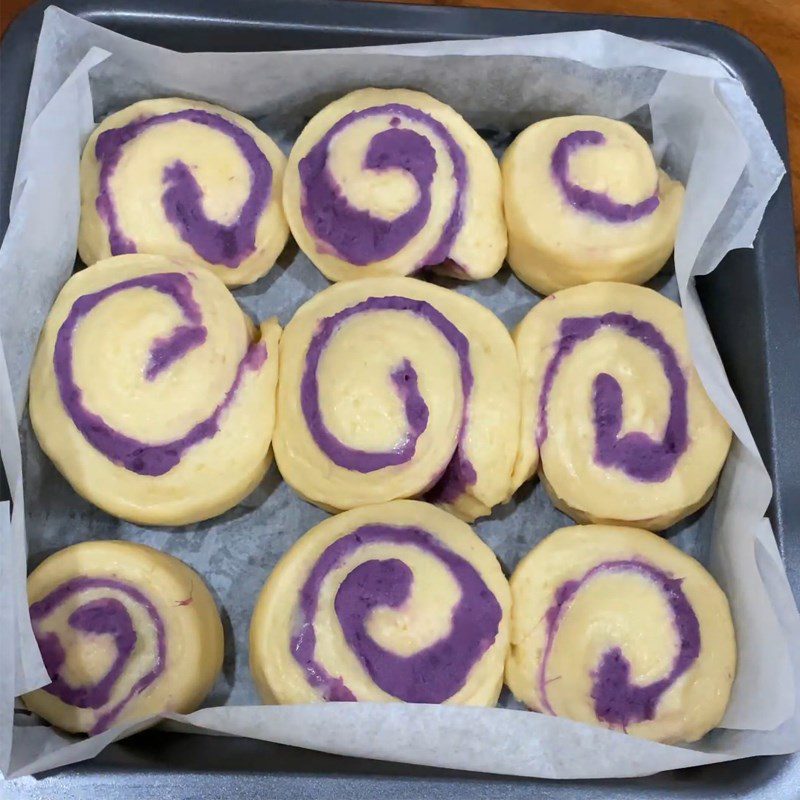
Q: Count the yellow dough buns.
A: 9